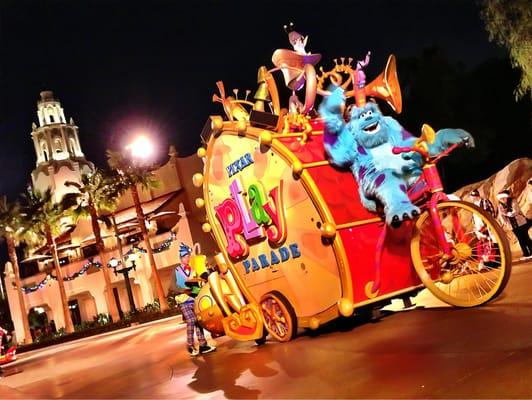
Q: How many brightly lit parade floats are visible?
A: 1